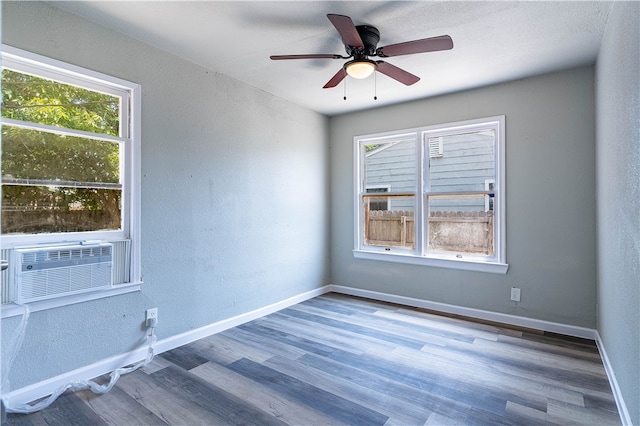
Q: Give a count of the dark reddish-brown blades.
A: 5